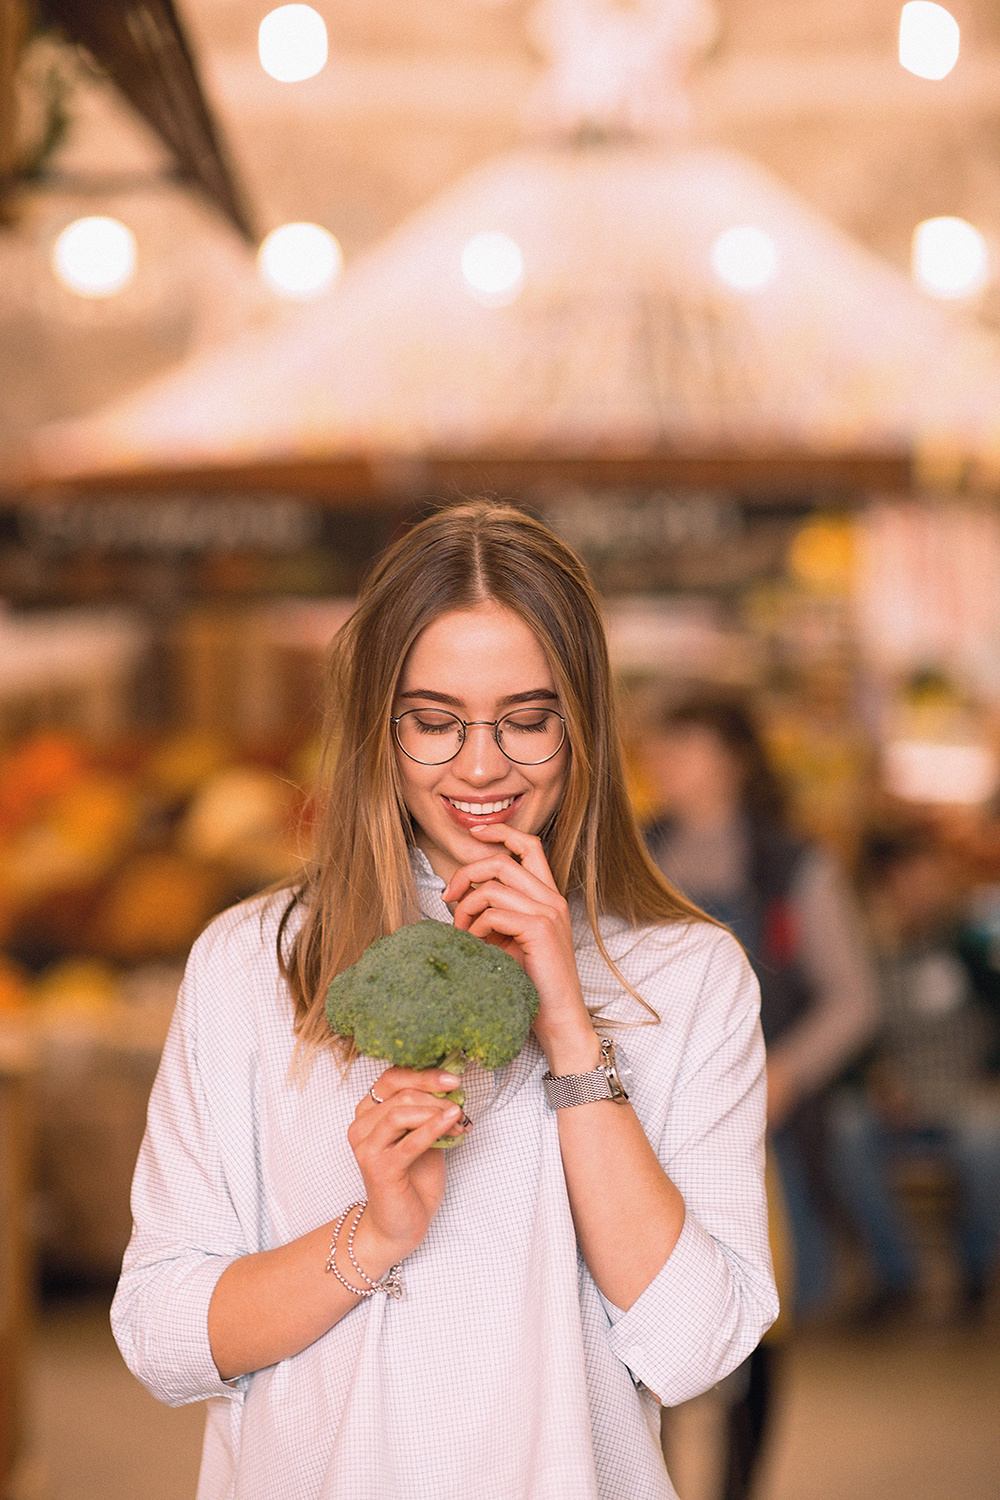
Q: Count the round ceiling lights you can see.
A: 7